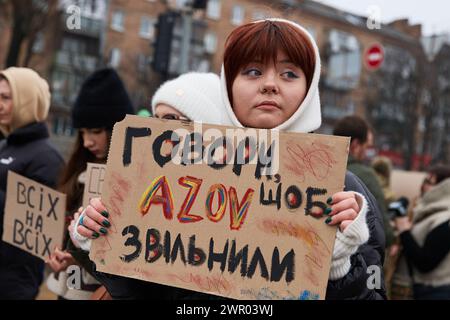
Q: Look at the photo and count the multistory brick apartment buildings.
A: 1